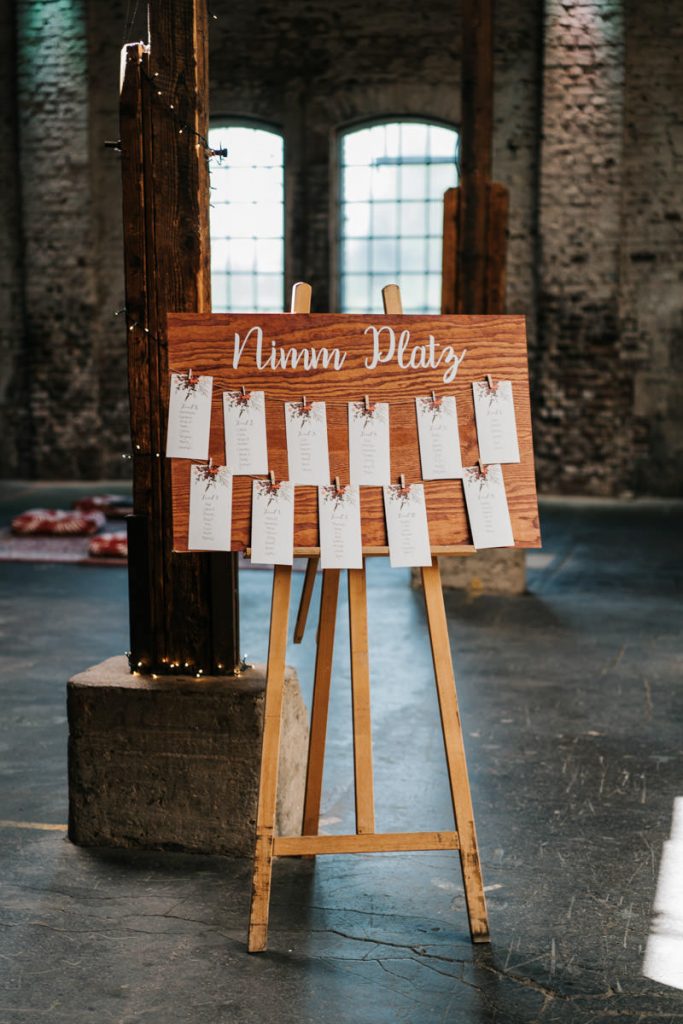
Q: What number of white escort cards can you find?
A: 11